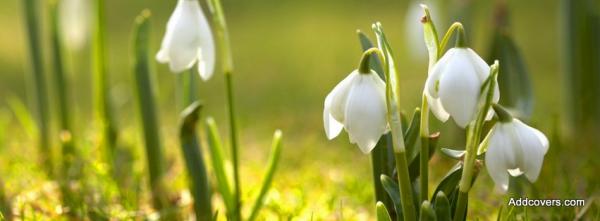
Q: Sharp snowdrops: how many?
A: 4